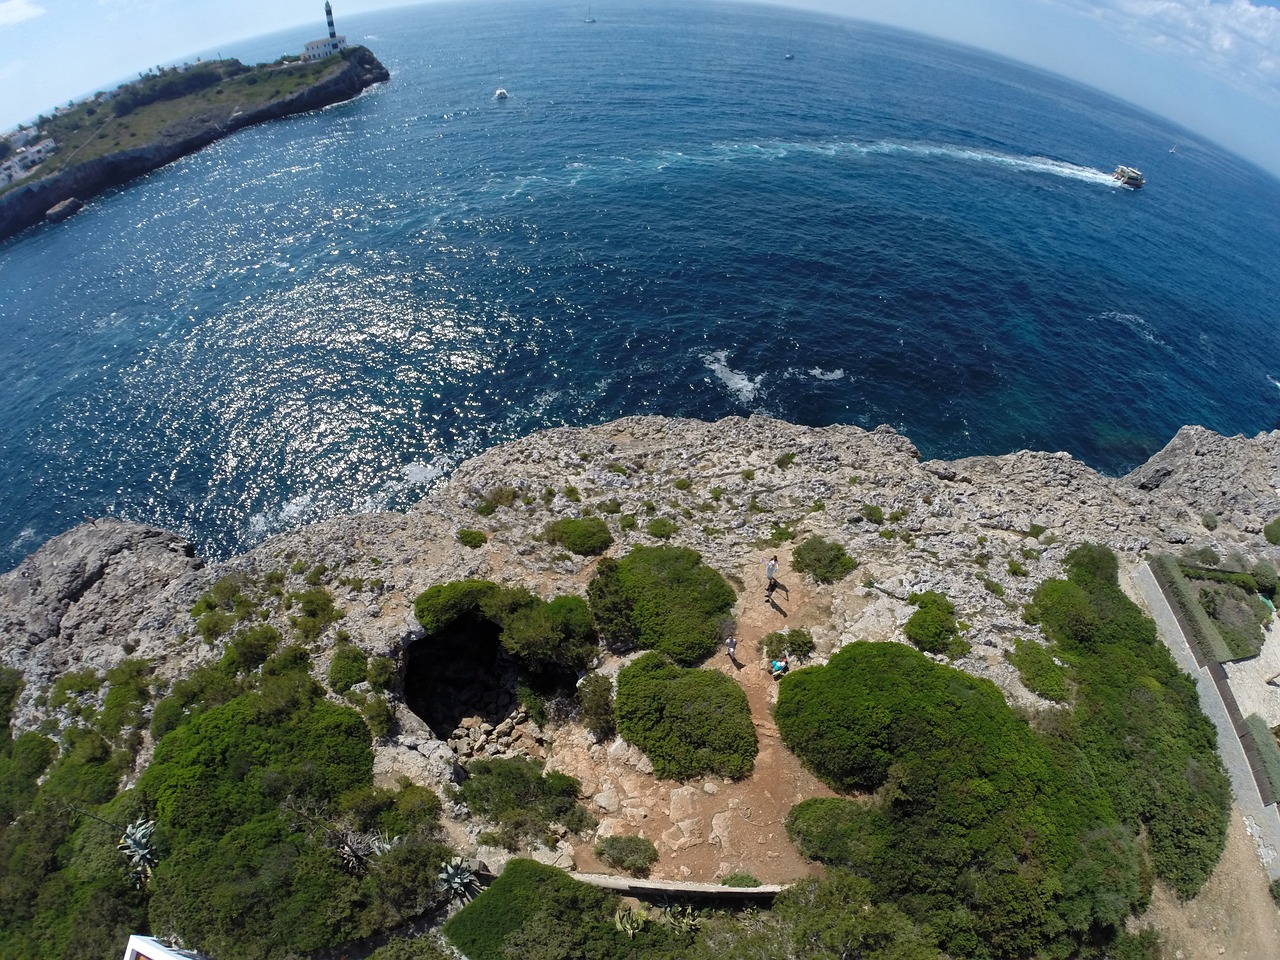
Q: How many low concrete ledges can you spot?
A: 1